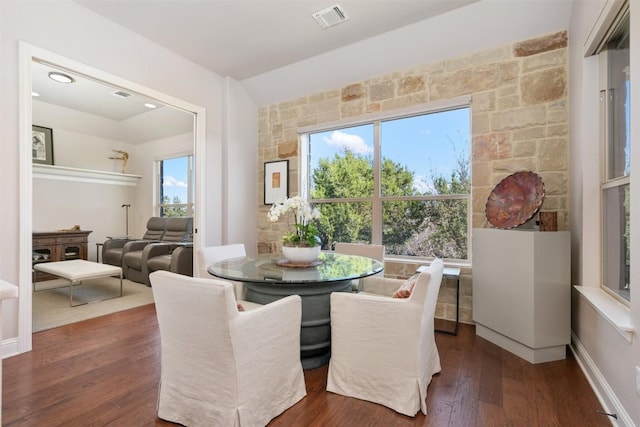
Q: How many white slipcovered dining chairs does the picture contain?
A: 4